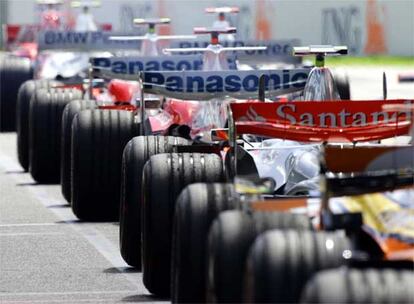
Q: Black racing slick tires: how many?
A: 11